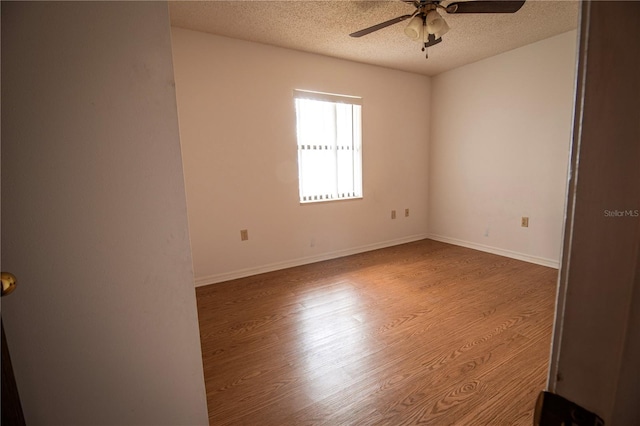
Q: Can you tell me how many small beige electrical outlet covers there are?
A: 4